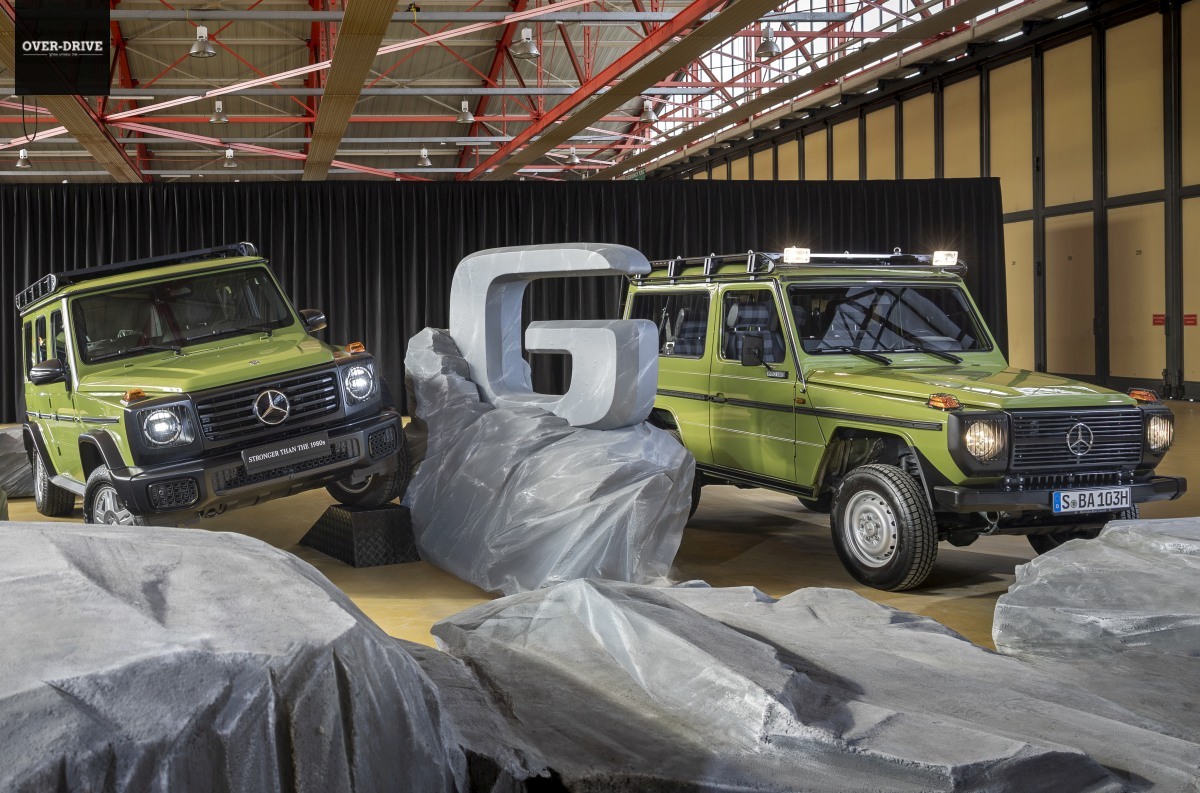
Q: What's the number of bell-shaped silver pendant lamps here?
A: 10